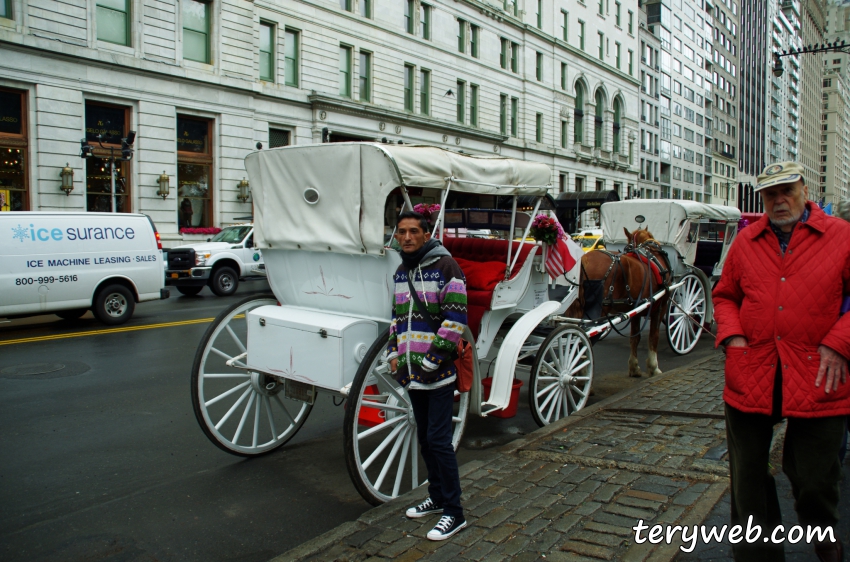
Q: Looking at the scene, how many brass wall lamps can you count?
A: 3